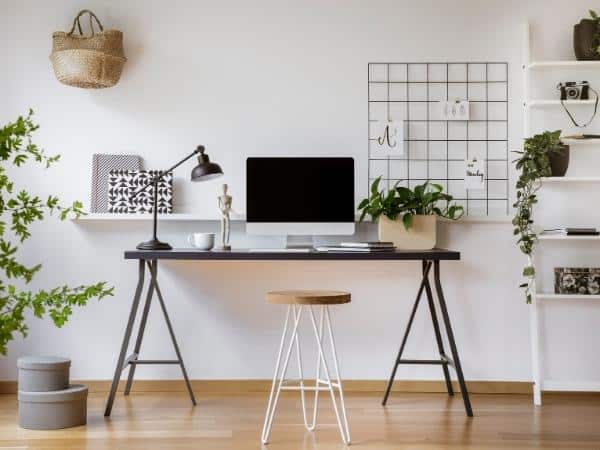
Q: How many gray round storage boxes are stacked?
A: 2